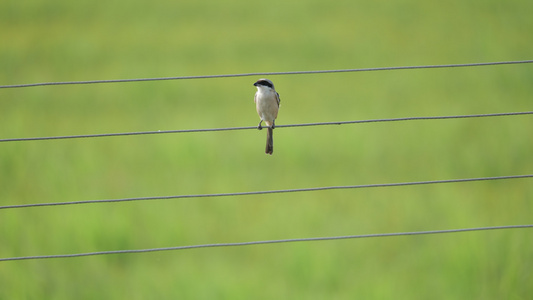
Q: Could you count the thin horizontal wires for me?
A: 4